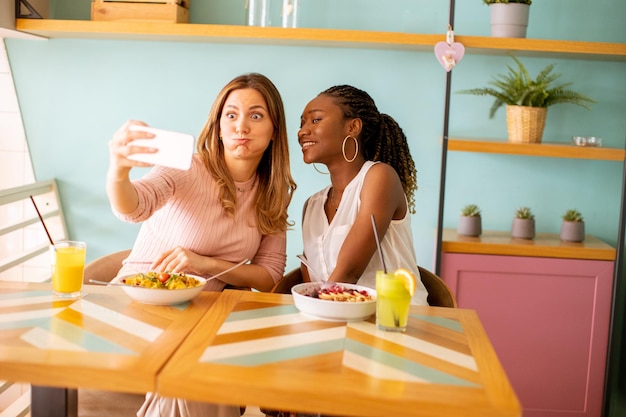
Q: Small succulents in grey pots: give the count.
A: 3